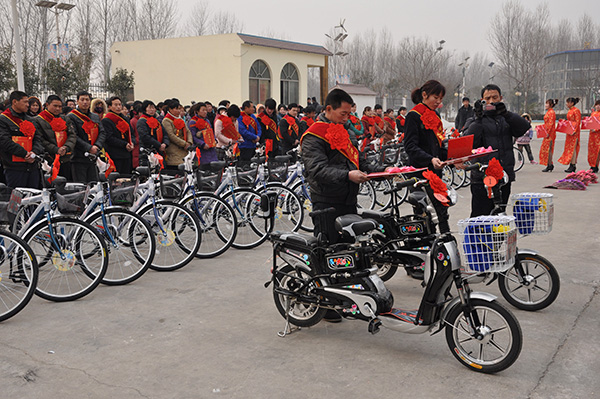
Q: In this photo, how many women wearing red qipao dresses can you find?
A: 3